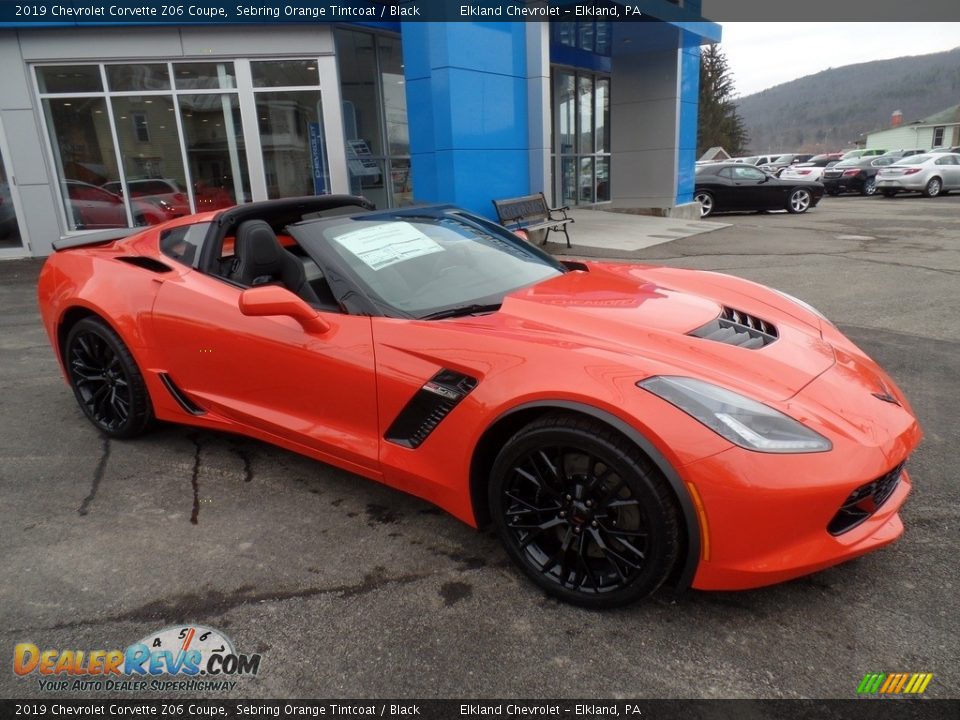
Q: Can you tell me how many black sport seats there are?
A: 1